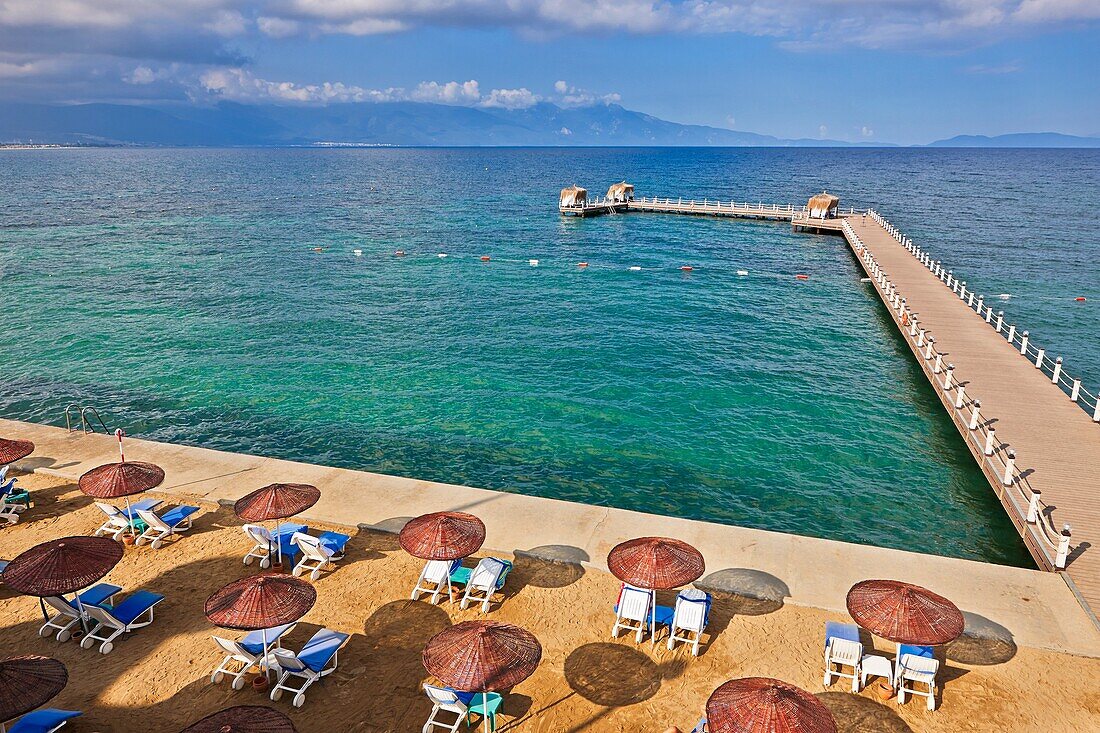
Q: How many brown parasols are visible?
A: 12